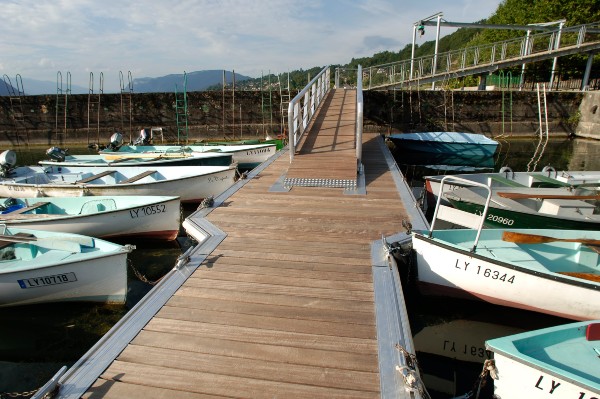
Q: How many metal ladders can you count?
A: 13